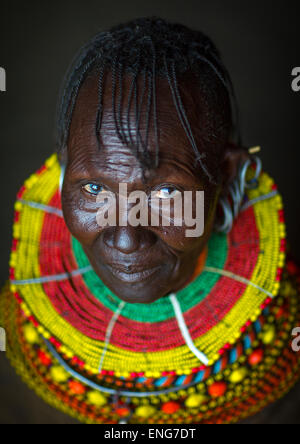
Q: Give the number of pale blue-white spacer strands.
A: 6